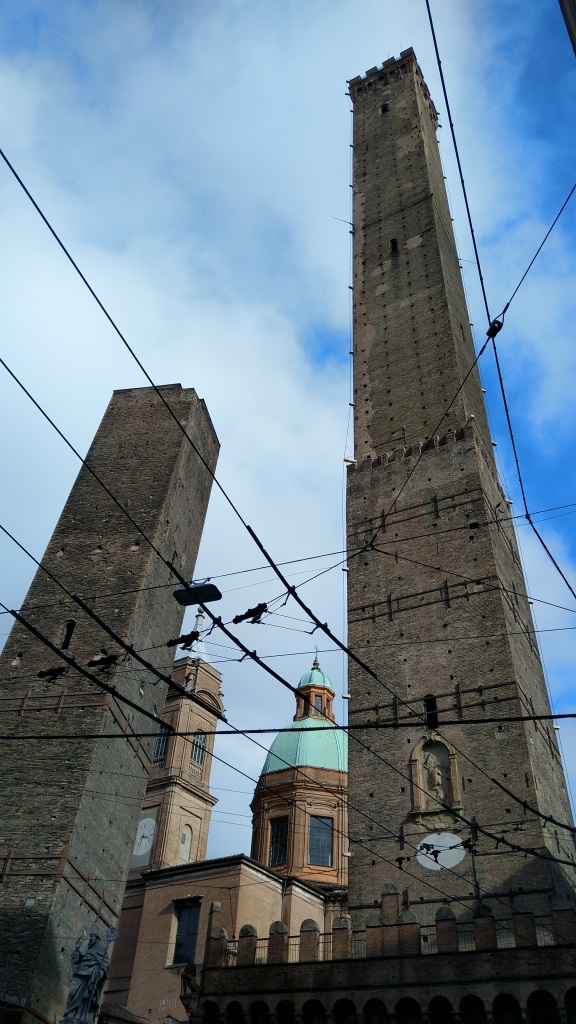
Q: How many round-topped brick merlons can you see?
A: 12